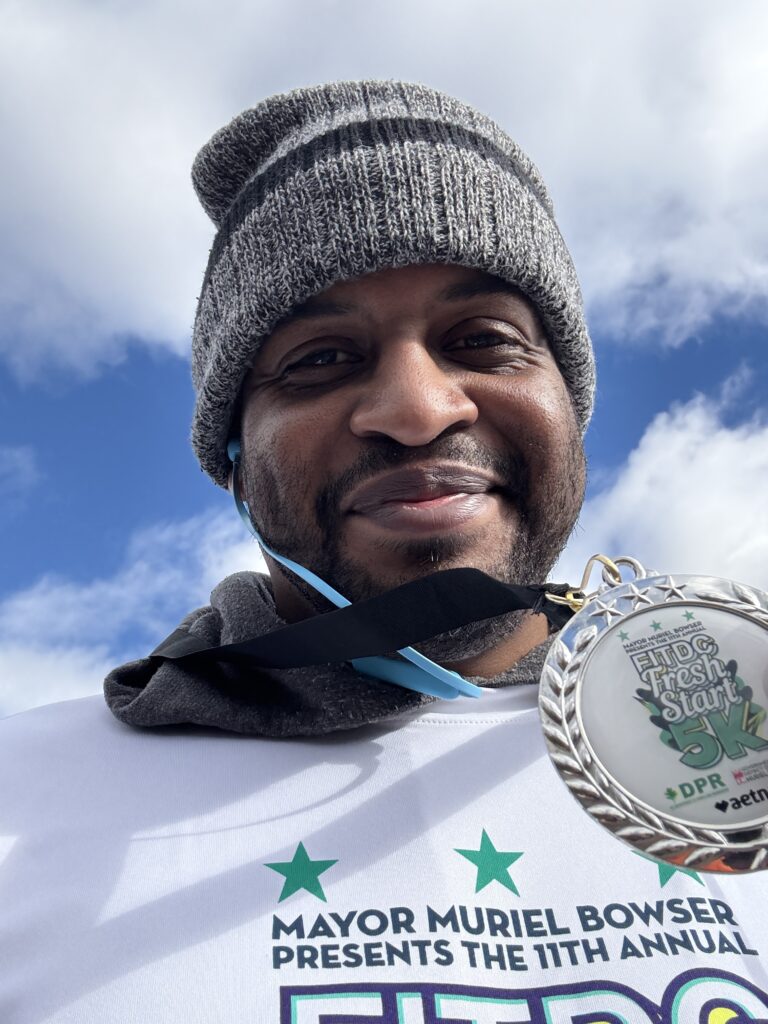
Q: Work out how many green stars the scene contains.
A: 6